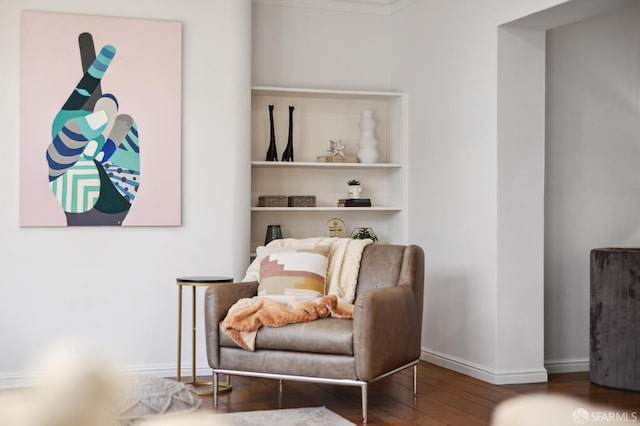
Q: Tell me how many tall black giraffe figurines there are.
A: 2